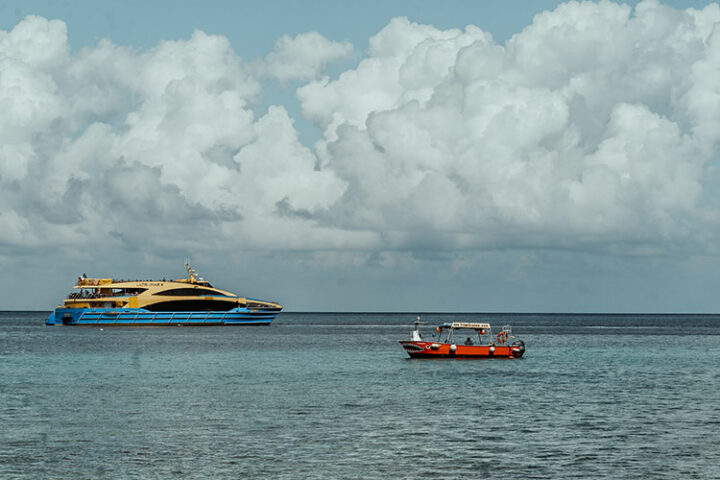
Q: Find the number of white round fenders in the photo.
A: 2